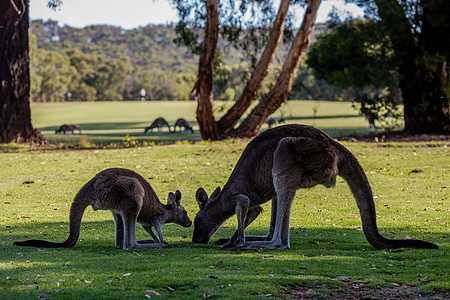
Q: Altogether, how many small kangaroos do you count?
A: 1